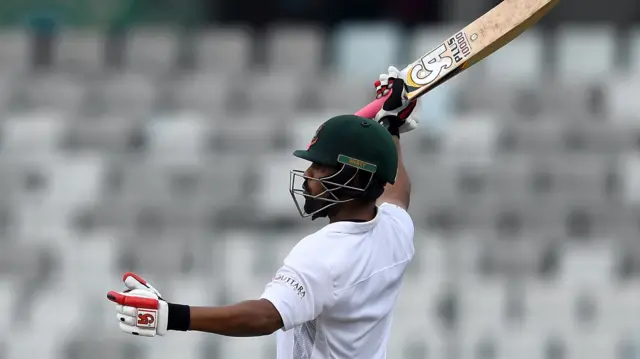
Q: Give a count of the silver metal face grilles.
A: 1